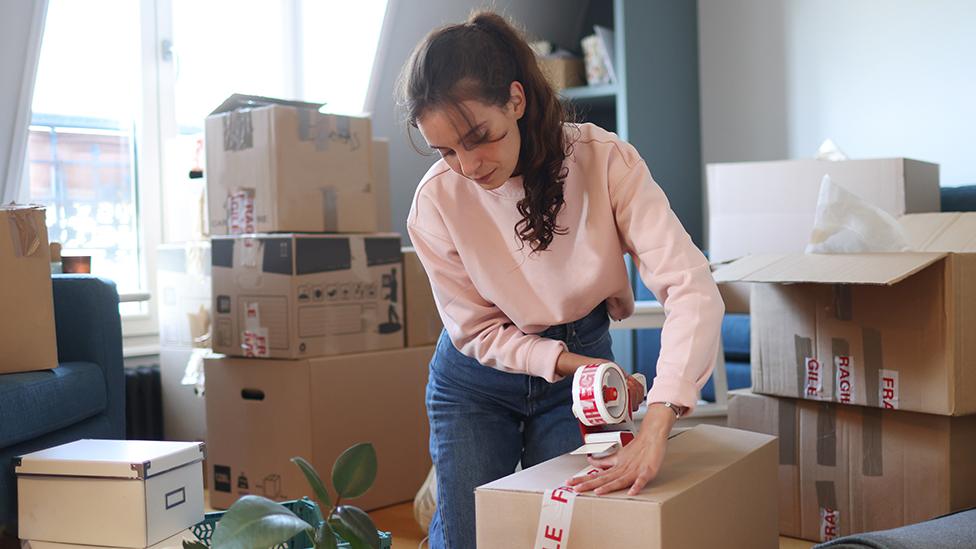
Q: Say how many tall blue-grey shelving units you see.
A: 1